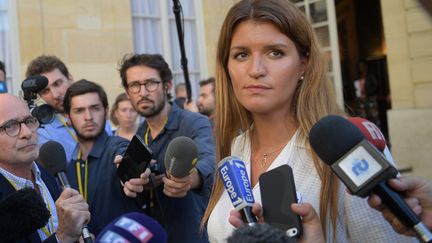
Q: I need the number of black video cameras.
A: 1